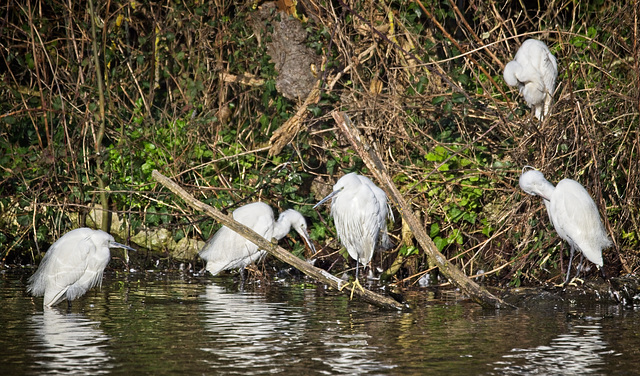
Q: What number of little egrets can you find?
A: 5